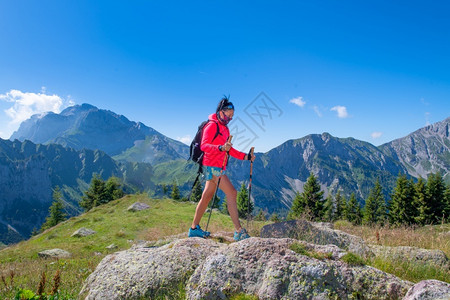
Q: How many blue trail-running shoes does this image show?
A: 2